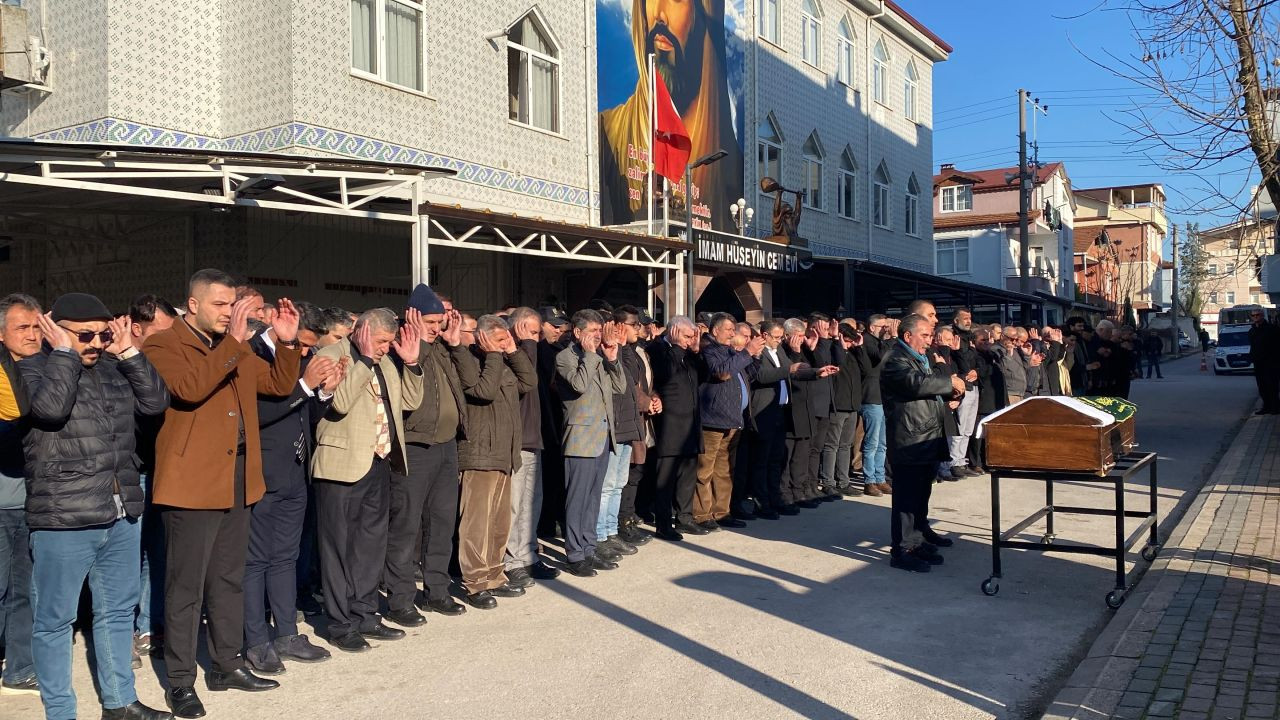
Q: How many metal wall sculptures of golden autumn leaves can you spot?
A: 0